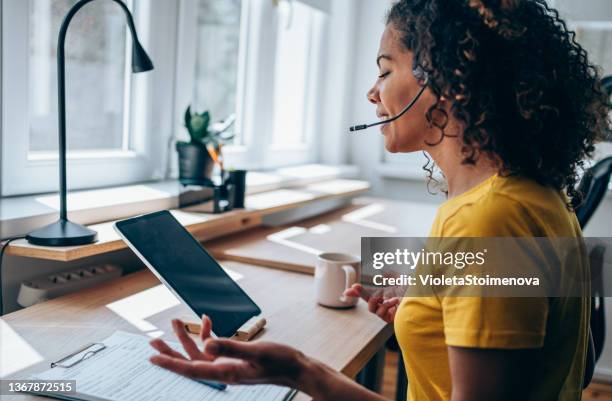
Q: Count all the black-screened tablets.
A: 1